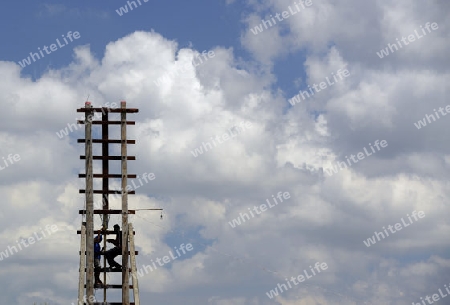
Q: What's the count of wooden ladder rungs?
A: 12